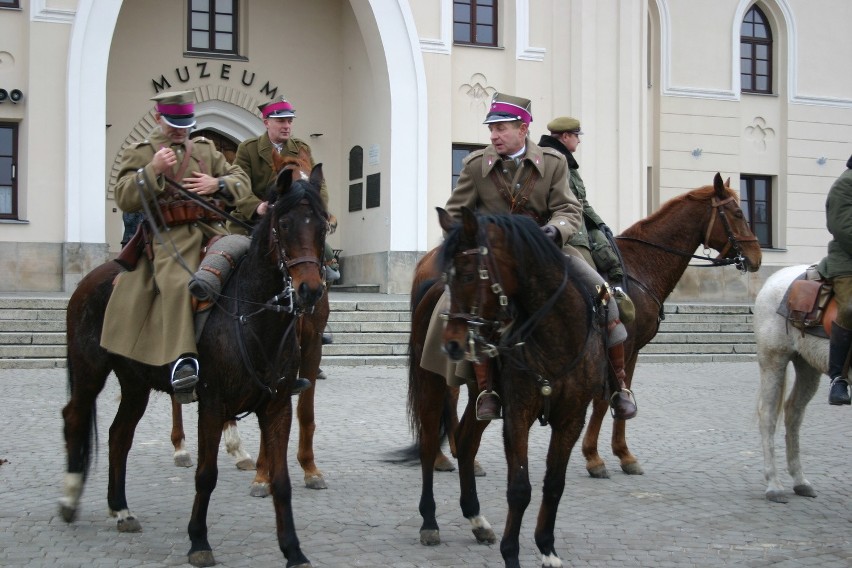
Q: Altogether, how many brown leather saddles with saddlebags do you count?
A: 1